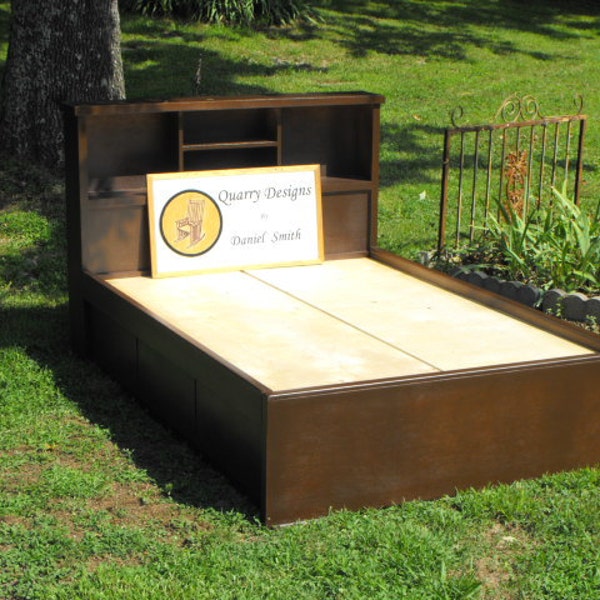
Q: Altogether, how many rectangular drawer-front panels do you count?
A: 3